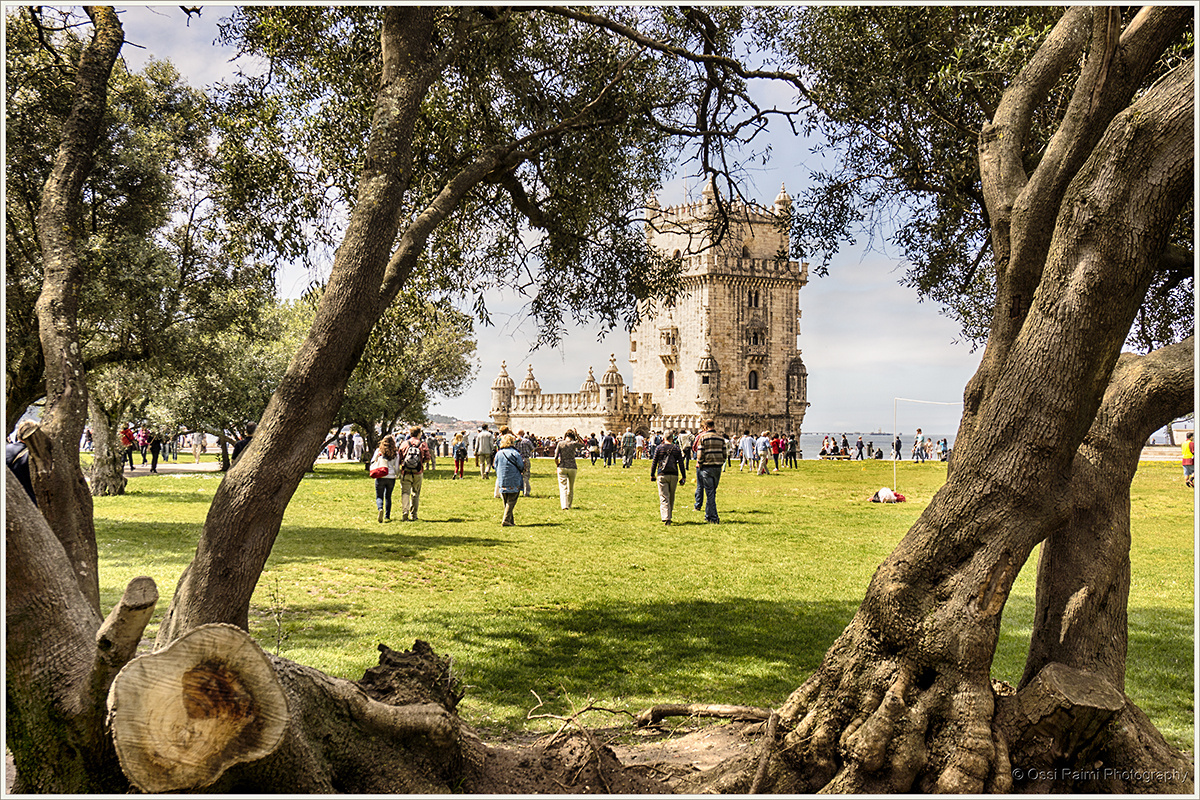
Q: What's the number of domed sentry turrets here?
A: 9